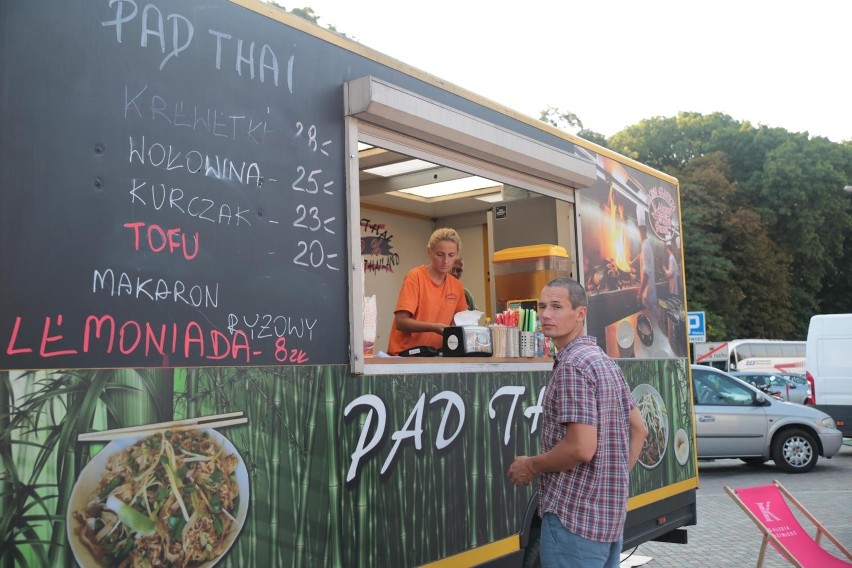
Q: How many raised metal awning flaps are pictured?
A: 1